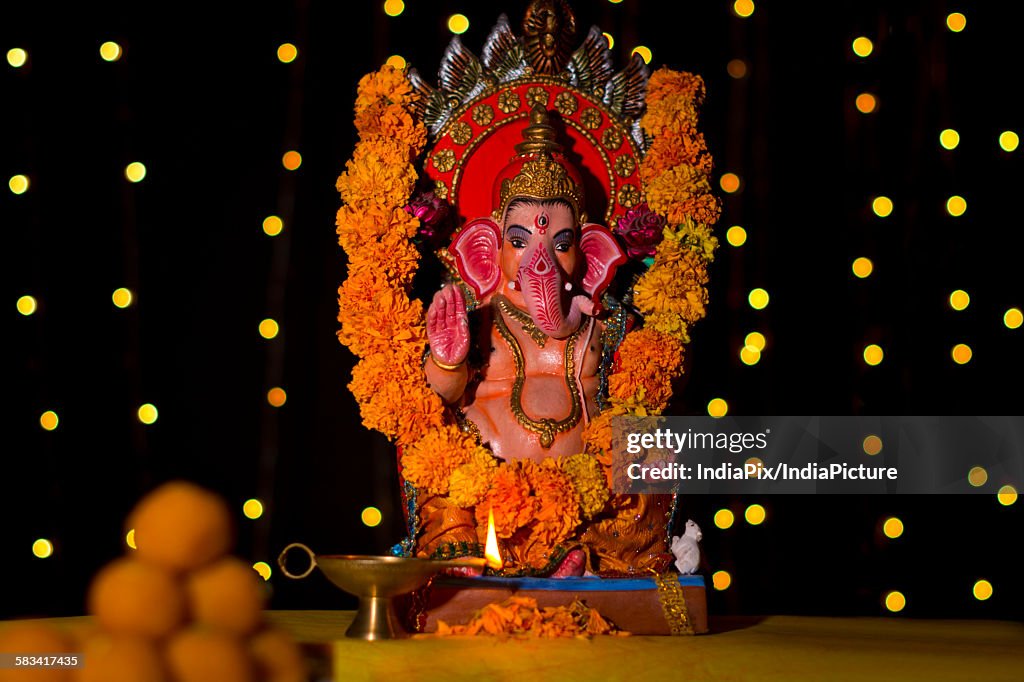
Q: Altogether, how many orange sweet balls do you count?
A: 7